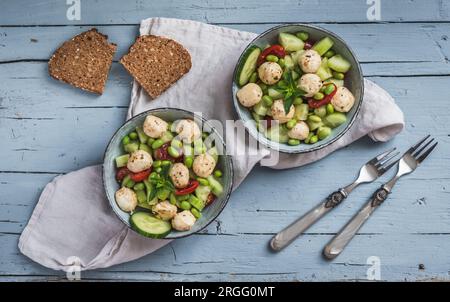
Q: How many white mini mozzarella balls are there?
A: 15